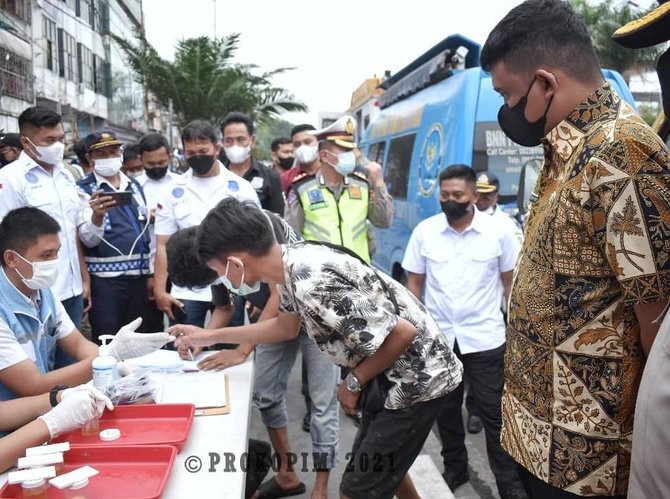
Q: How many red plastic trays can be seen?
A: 2